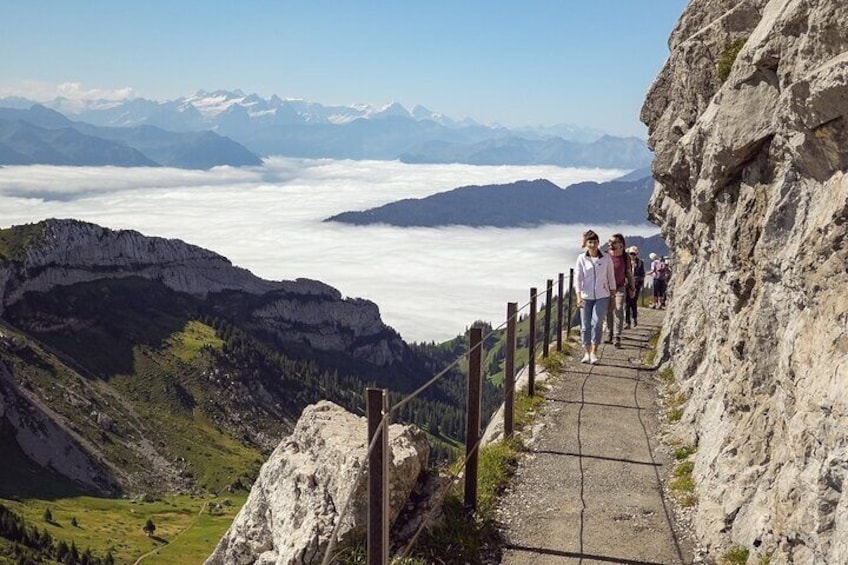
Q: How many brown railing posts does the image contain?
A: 7